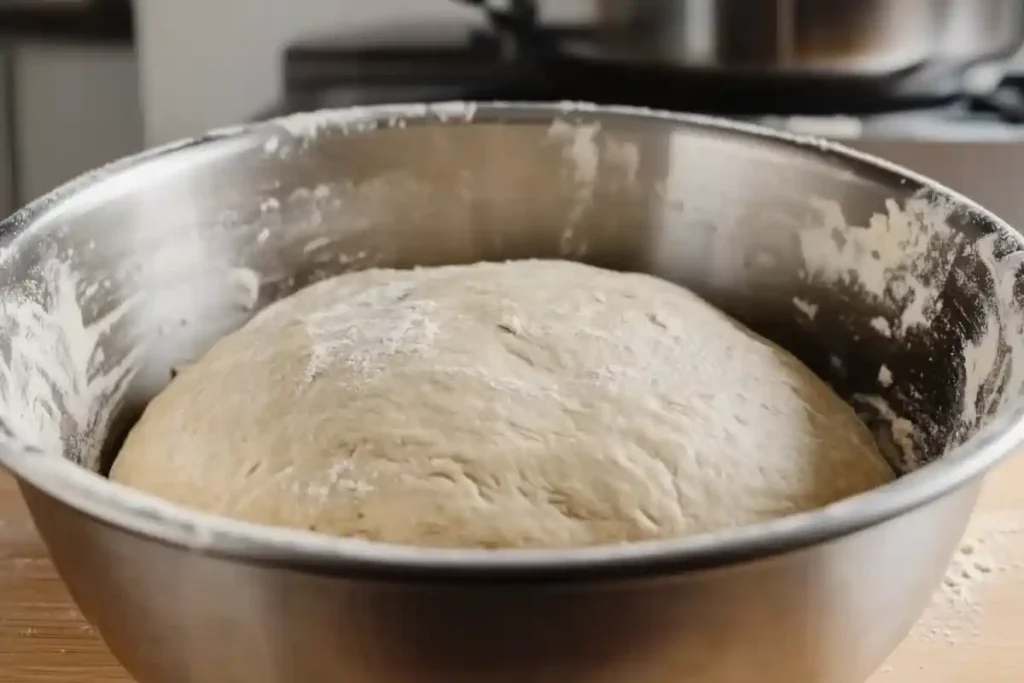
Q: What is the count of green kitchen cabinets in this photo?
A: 0